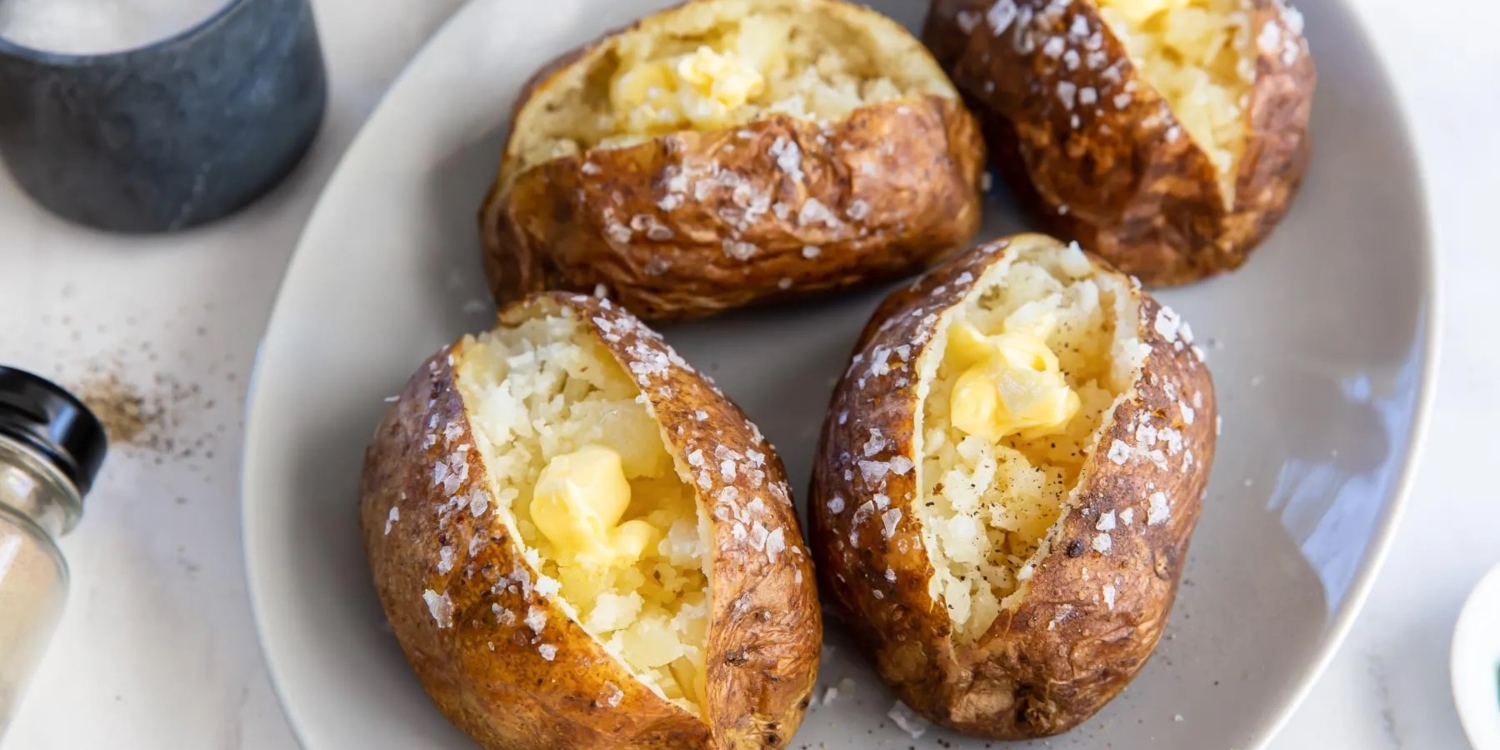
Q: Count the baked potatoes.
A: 4